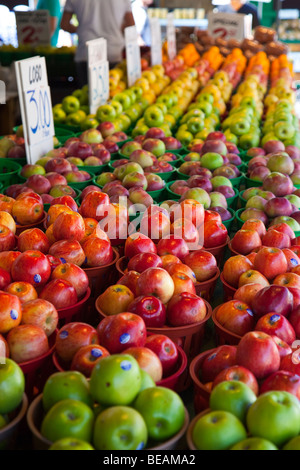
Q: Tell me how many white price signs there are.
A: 7